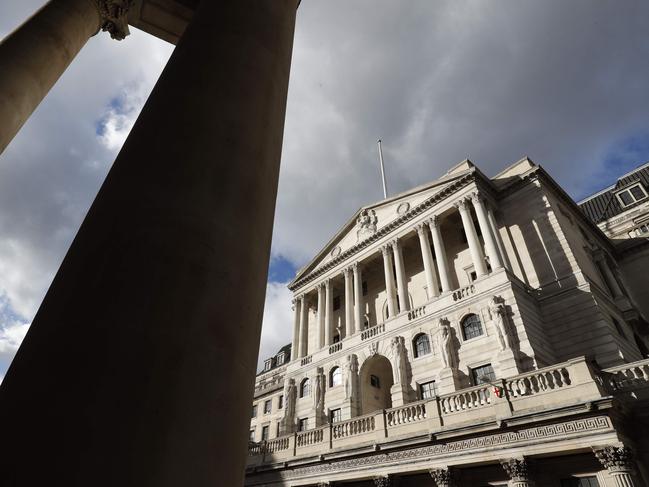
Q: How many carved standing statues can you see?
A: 6